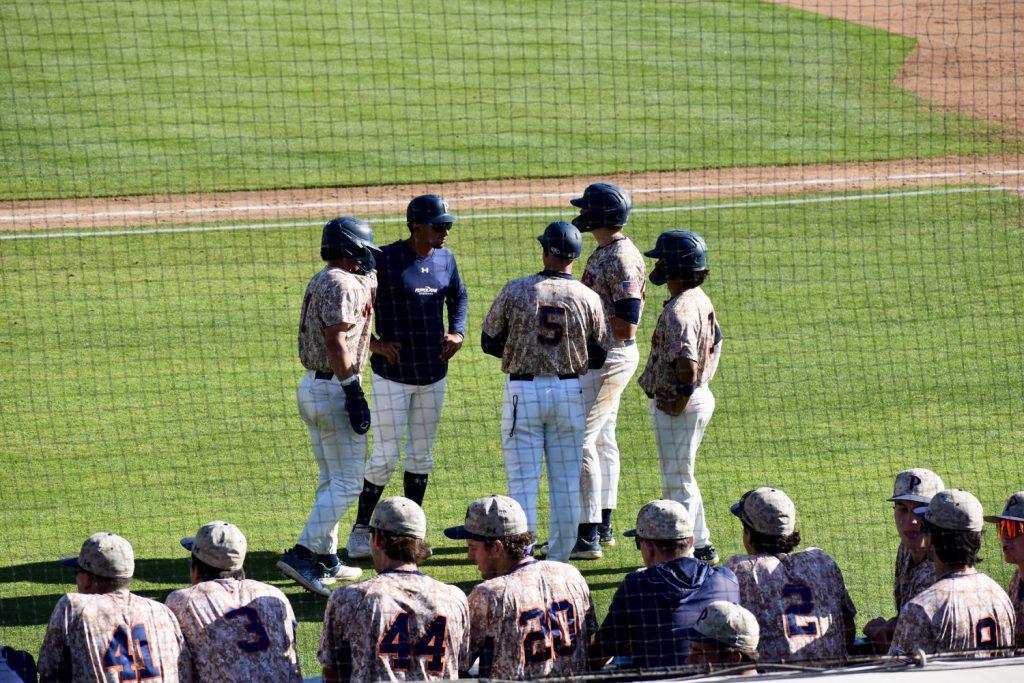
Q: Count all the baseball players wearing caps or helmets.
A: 15